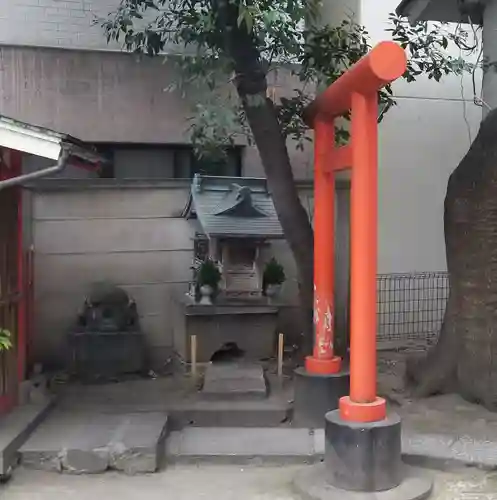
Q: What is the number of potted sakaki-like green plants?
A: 2